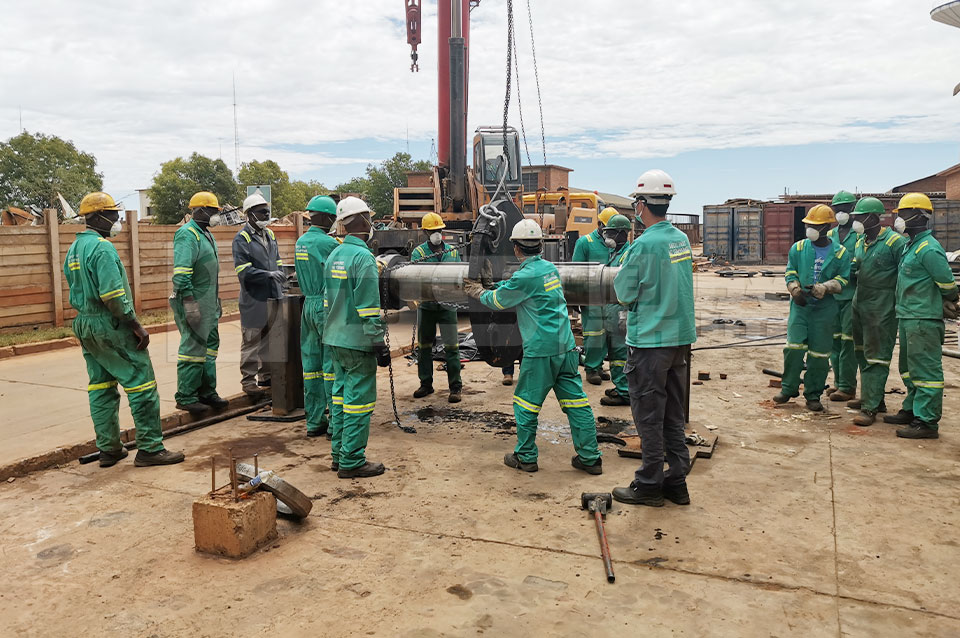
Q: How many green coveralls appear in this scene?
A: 12